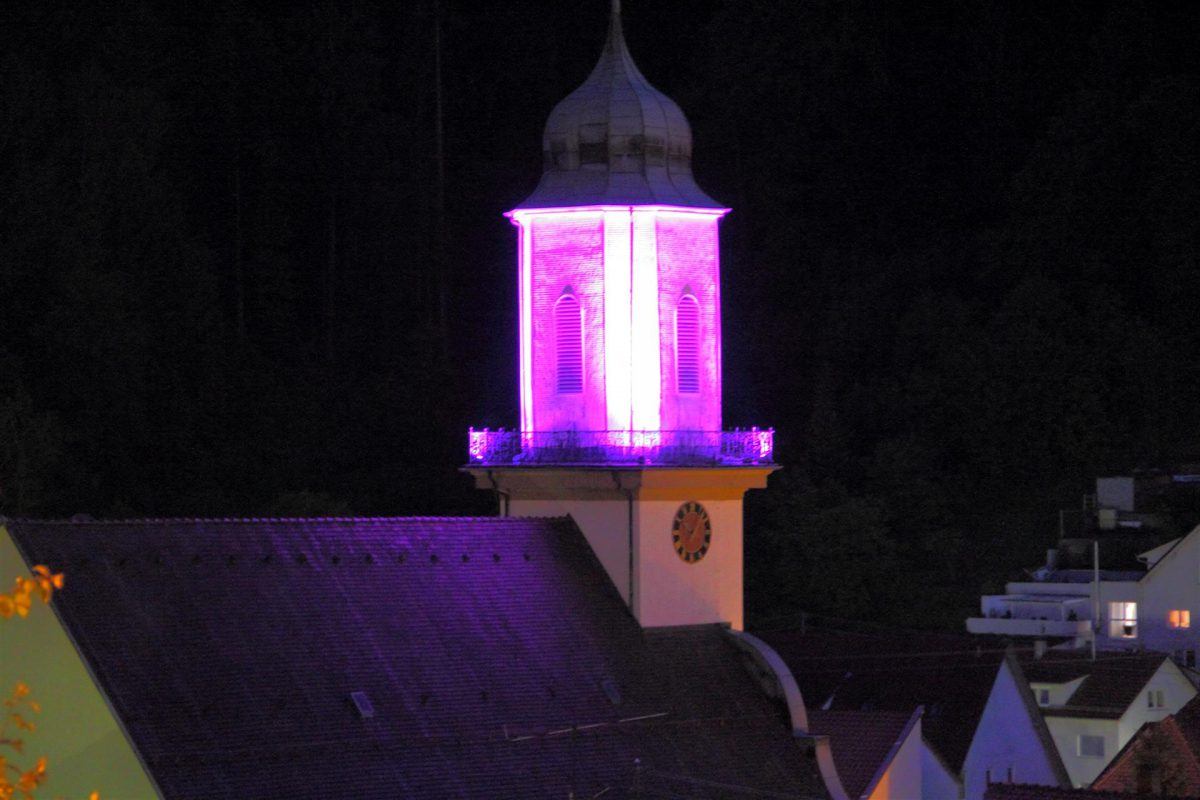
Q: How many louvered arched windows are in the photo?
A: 2